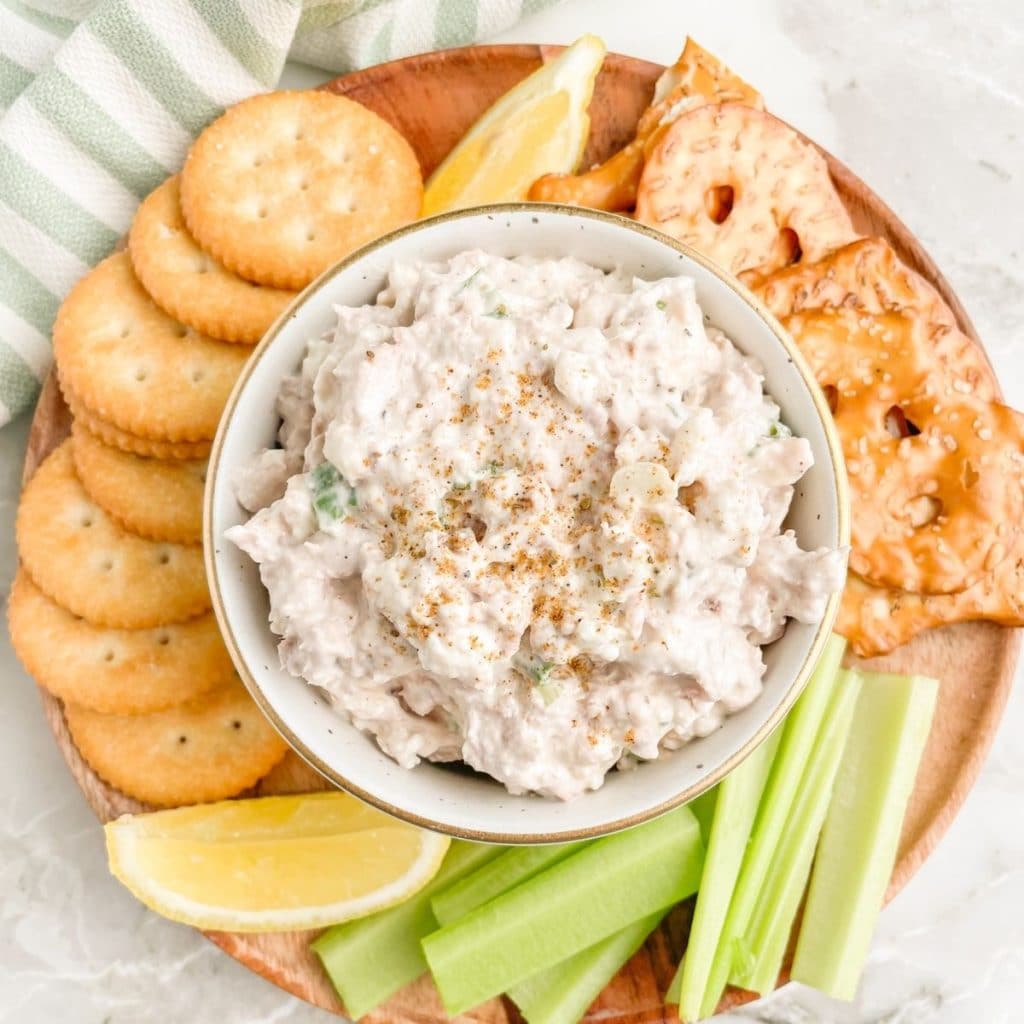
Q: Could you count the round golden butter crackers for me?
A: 8